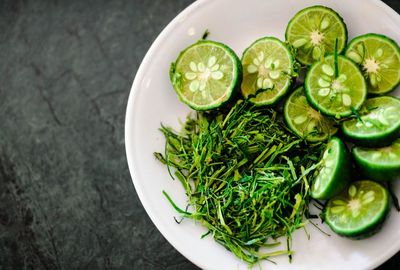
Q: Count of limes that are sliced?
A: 10